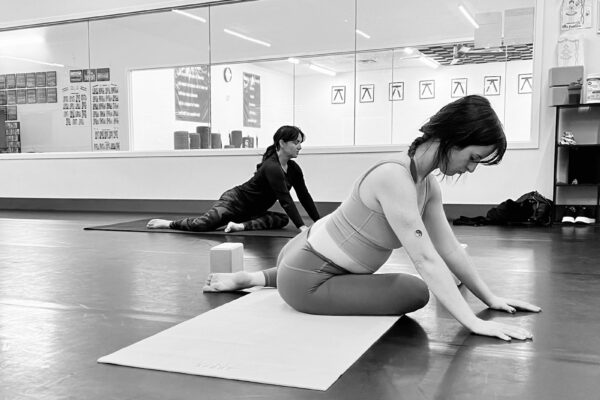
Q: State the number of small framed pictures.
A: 7